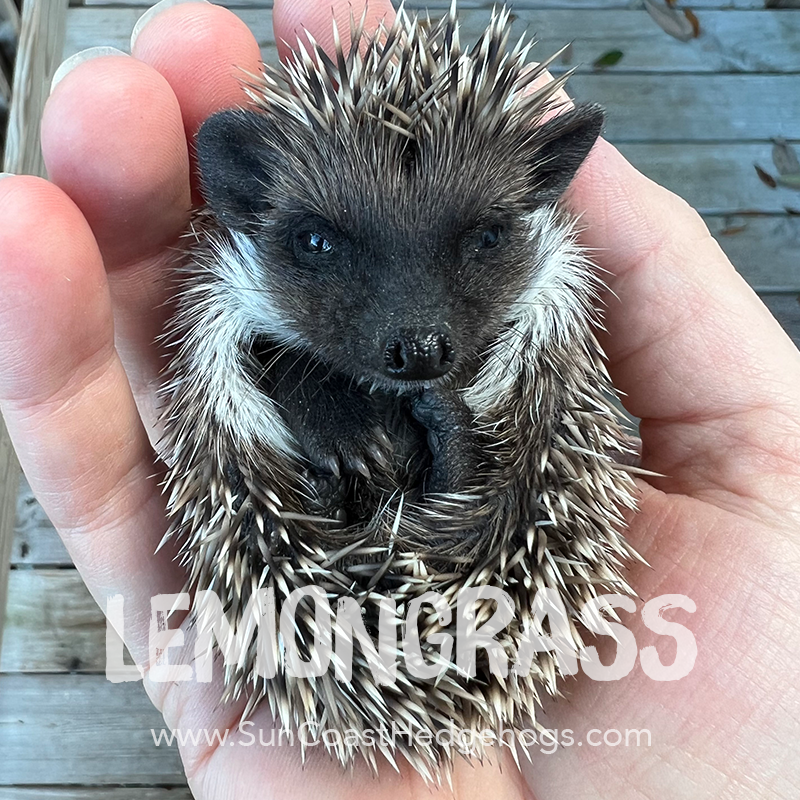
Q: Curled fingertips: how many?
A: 4